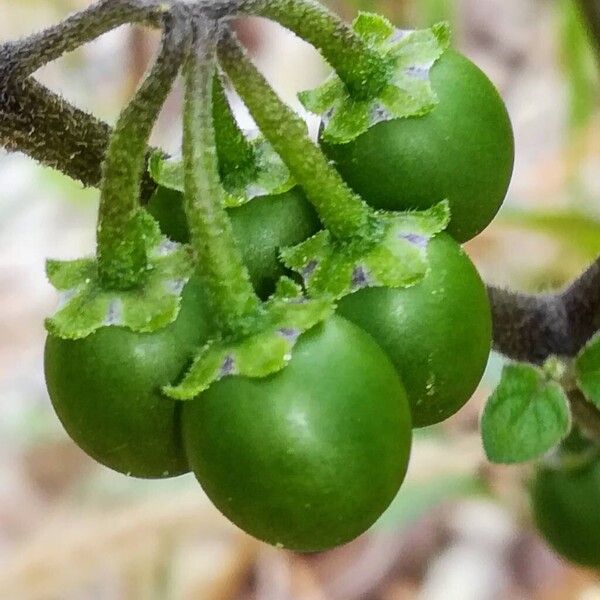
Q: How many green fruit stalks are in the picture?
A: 5